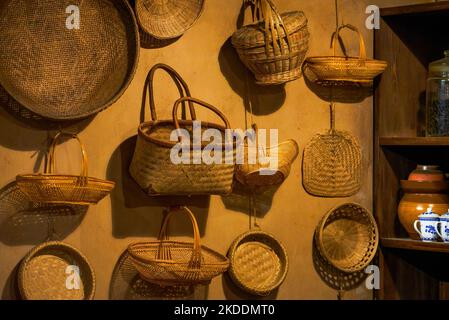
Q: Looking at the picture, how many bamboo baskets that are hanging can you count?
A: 11